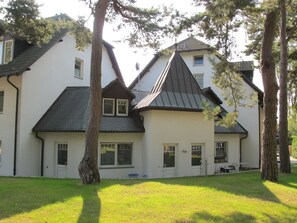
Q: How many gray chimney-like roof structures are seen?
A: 1